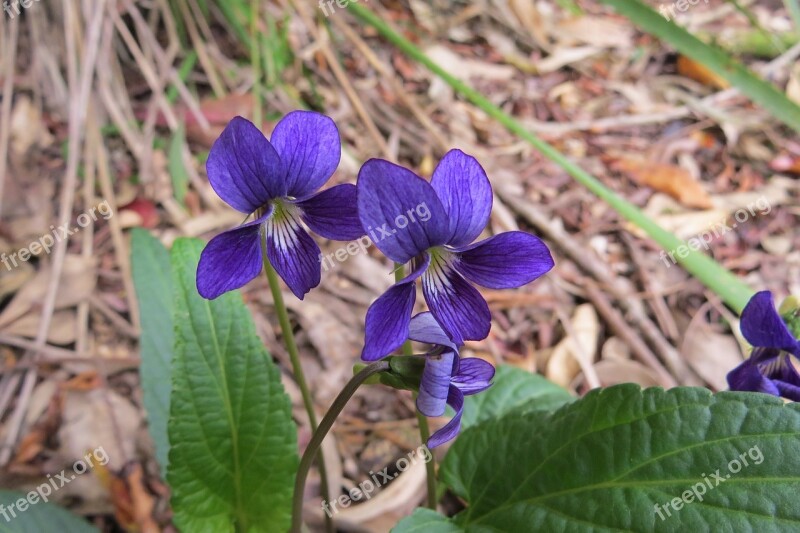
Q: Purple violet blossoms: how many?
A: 4